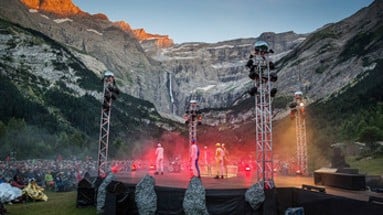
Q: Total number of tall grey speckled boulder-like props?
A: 4